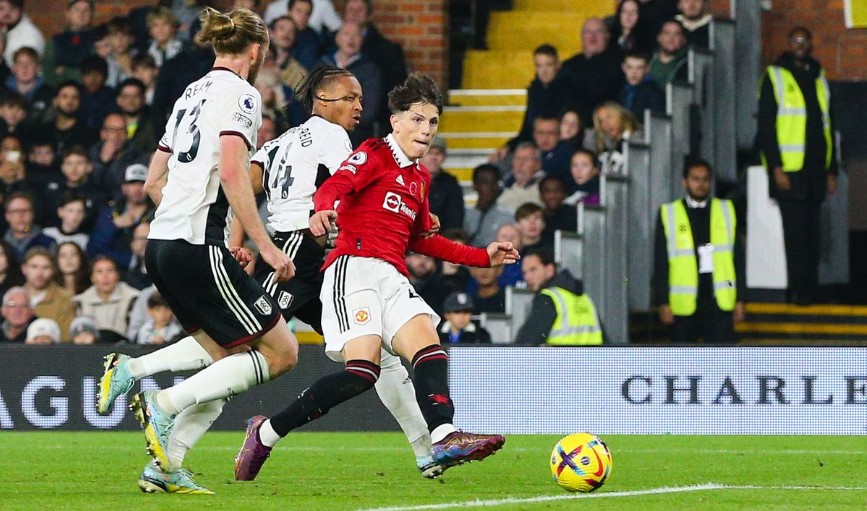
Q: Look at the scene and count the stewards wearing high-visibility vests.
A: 3